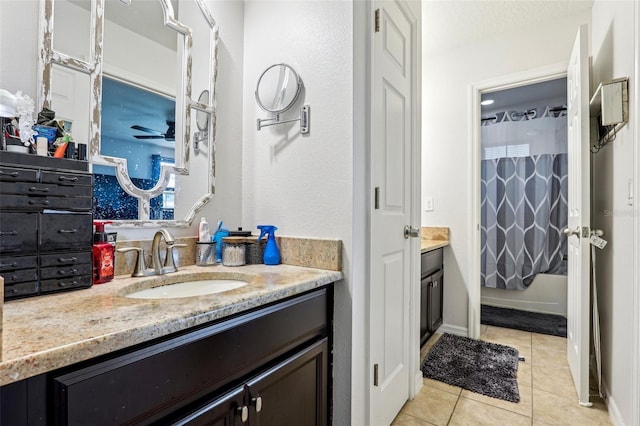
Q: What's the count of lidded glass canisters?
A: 2